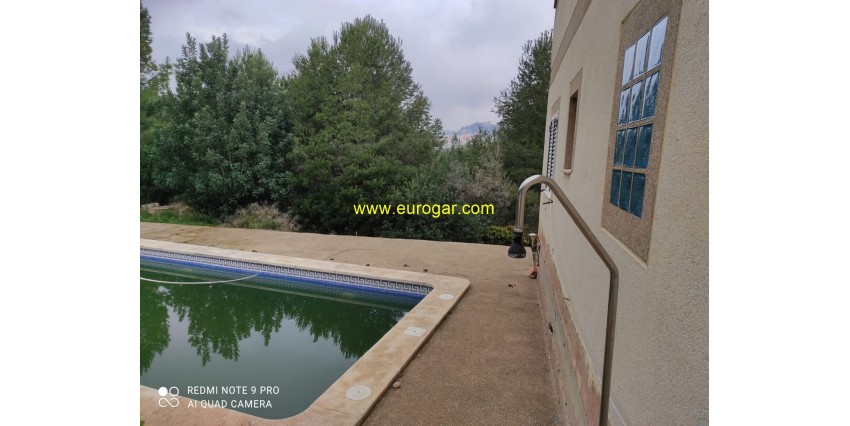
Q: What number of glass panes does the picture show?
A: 12